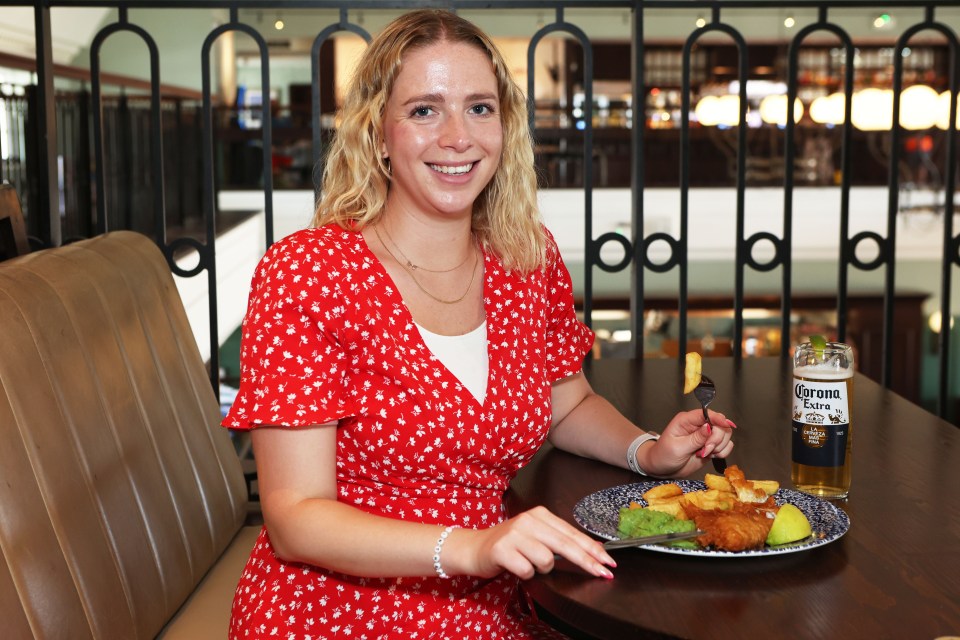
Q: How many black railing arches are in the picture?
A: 7